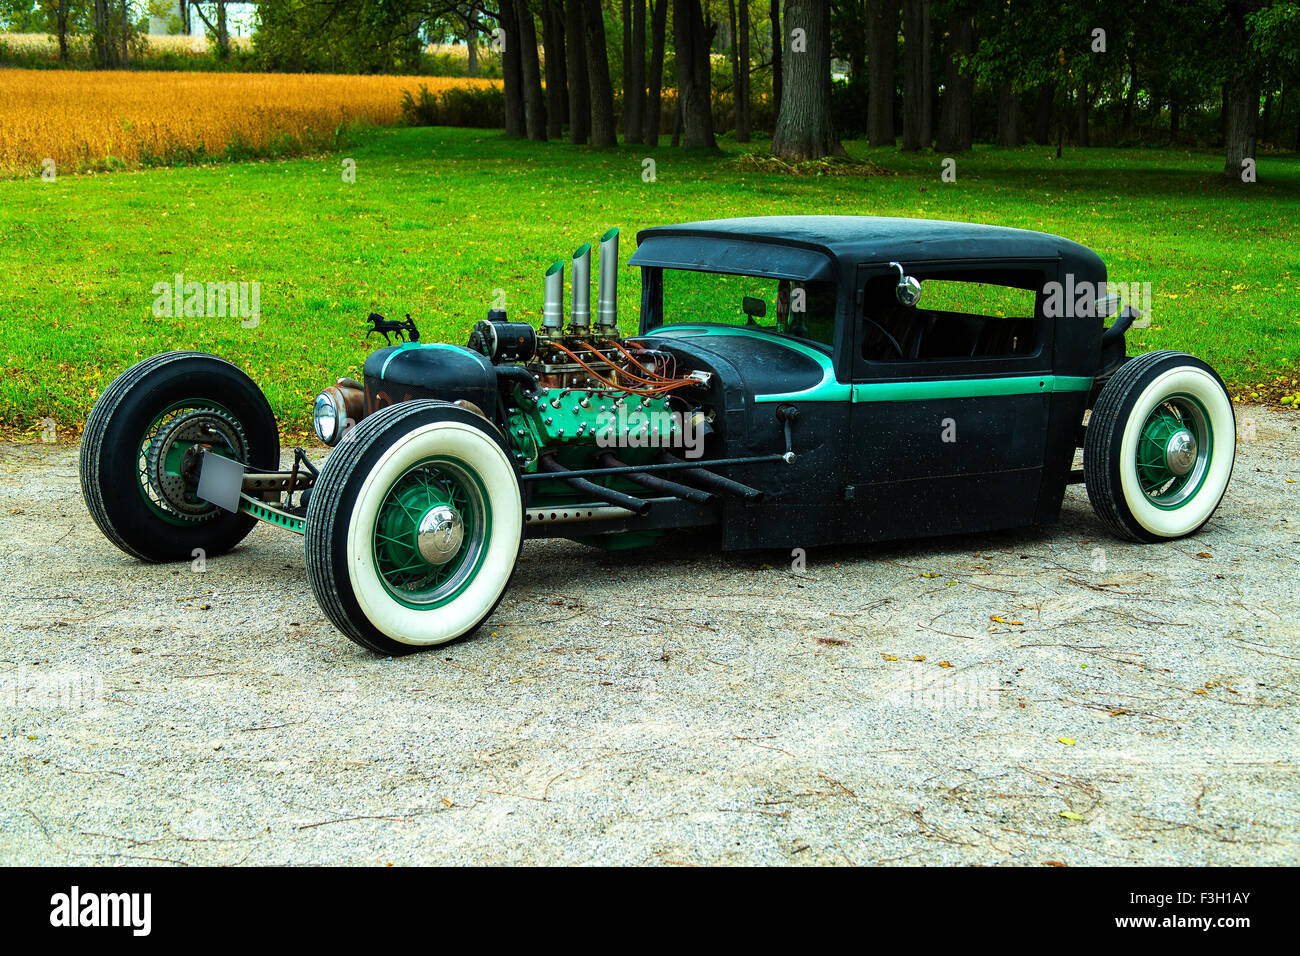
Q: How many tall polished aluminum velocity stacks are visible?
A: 3